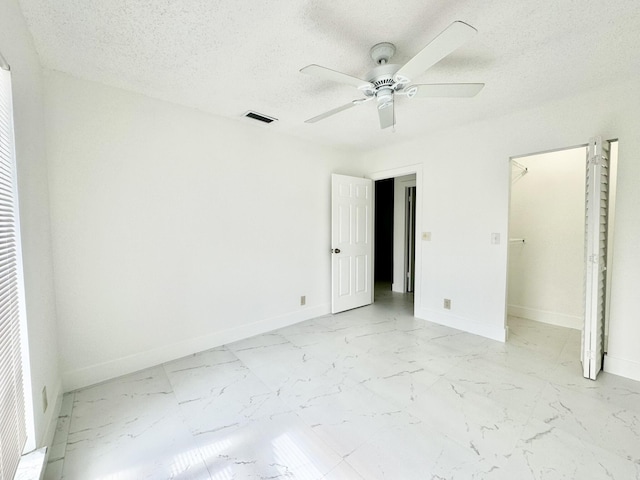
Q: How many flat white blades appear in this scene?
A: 5